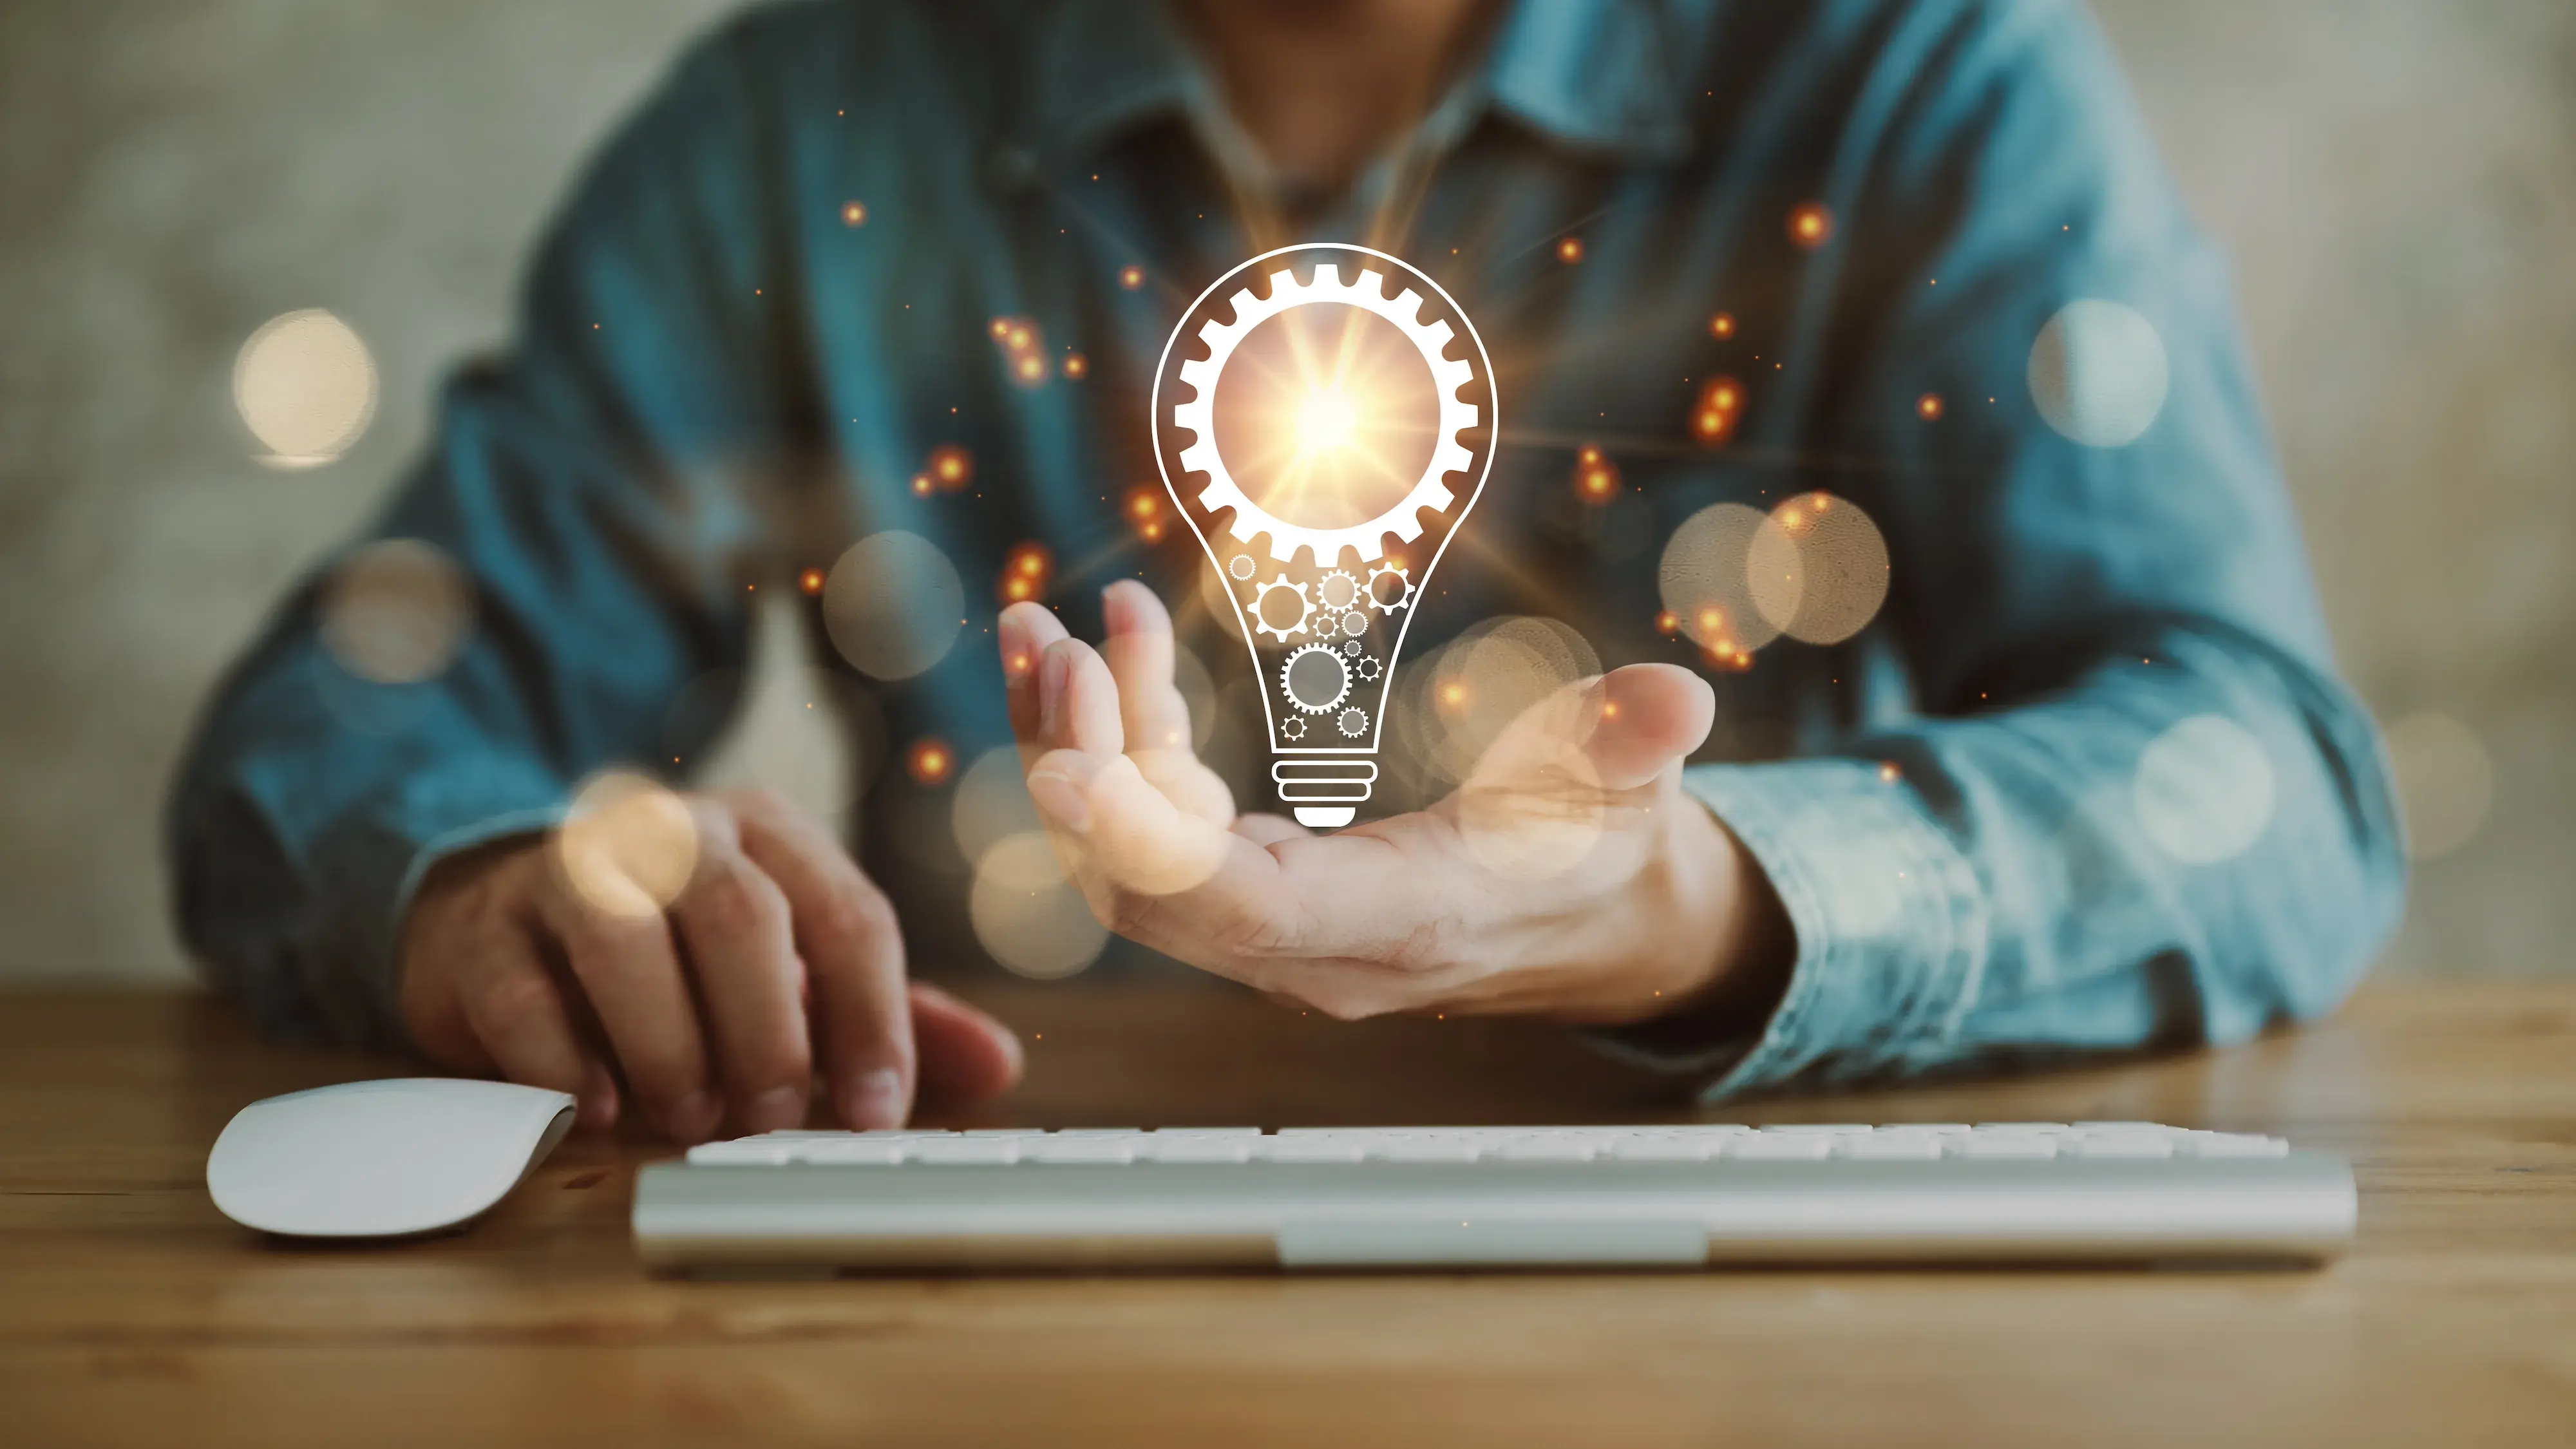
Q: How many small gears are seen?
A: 11